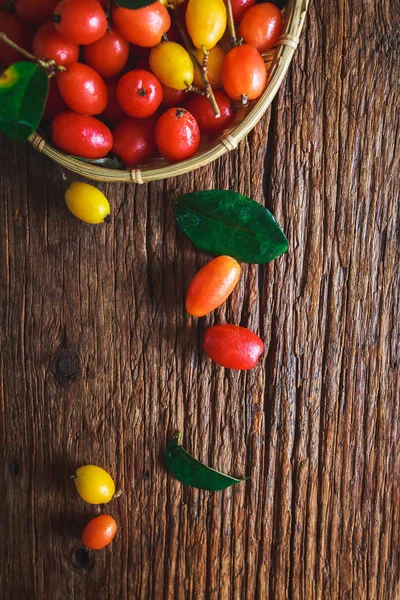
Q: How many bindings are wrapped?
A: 4